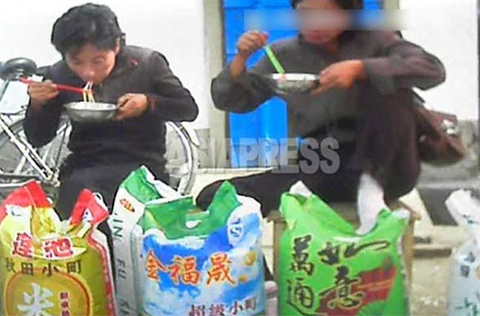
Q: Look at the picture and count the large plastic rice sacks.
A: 4